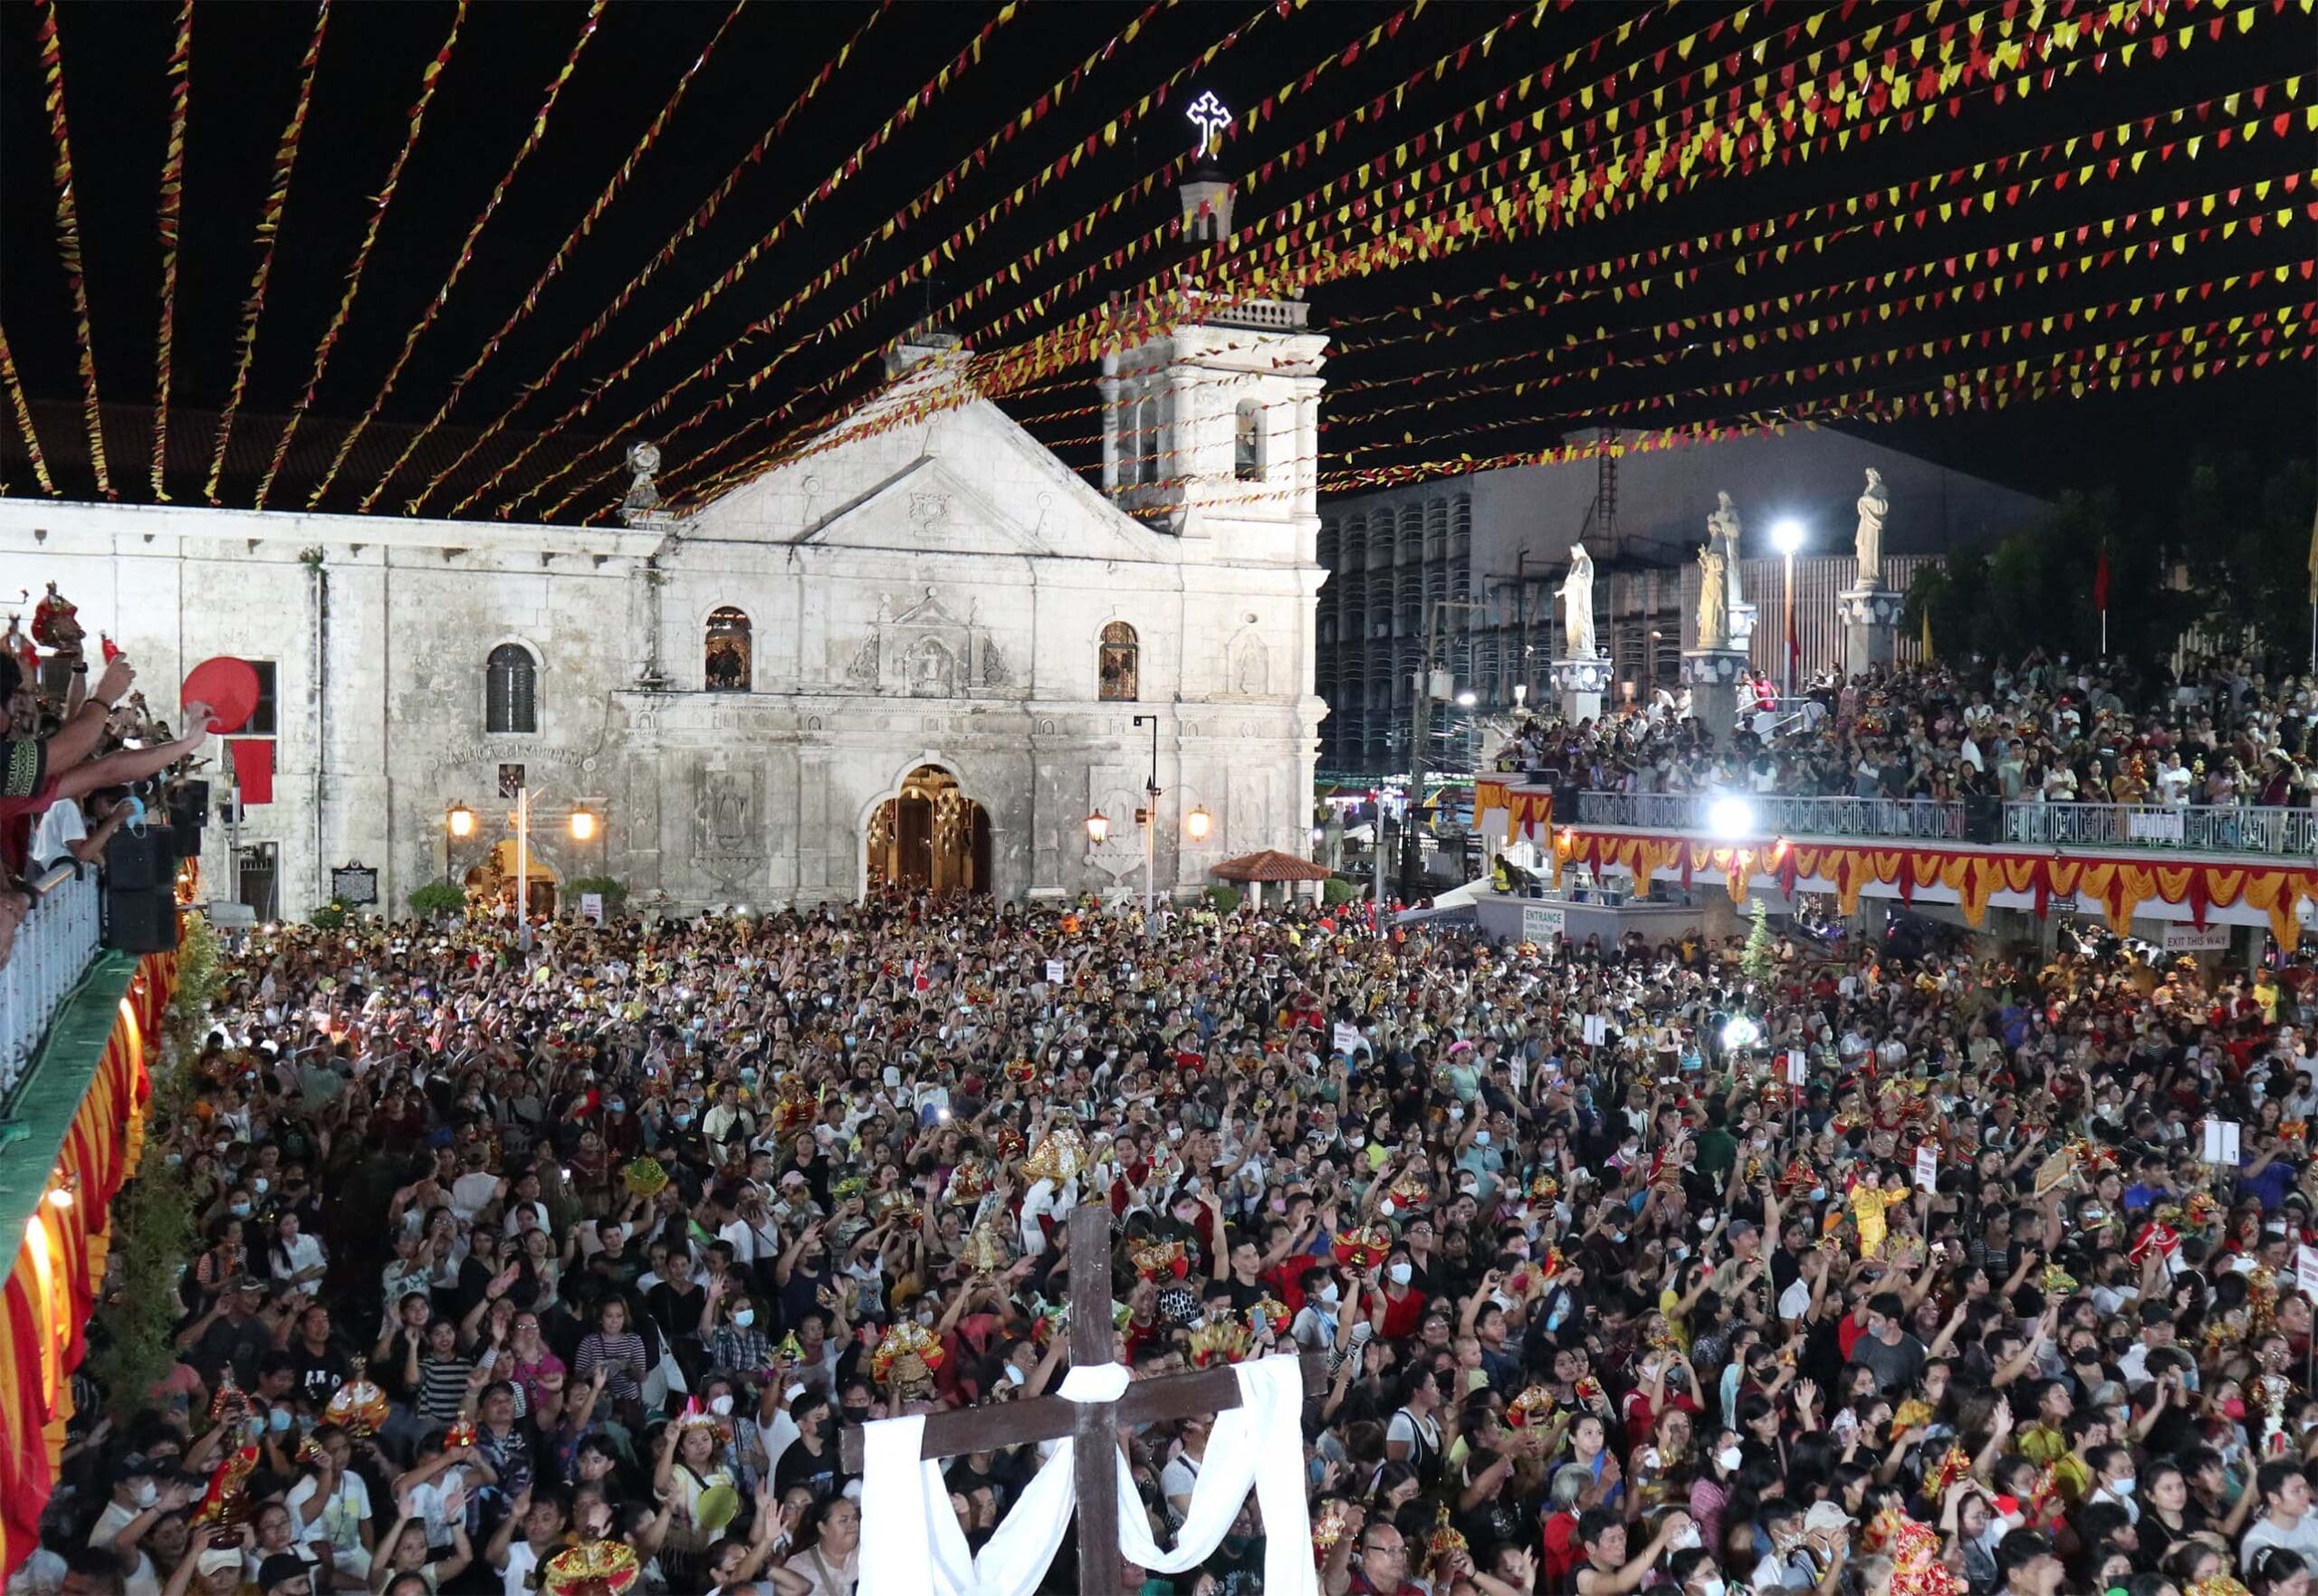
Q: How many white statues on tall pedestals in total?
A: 4